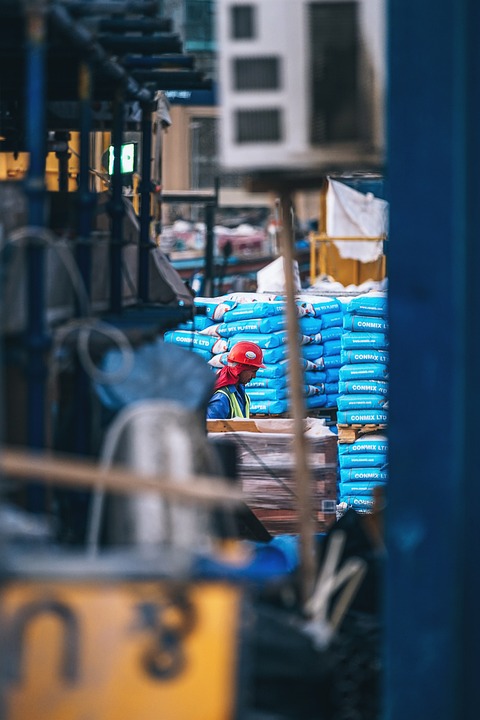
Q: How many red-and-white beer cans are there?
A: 0